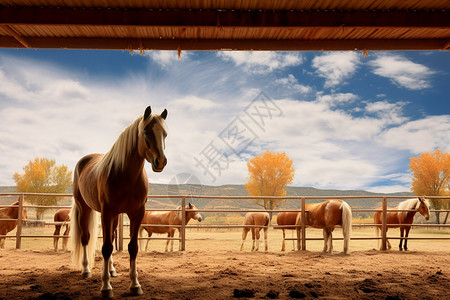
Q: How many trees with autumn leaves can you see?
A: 3